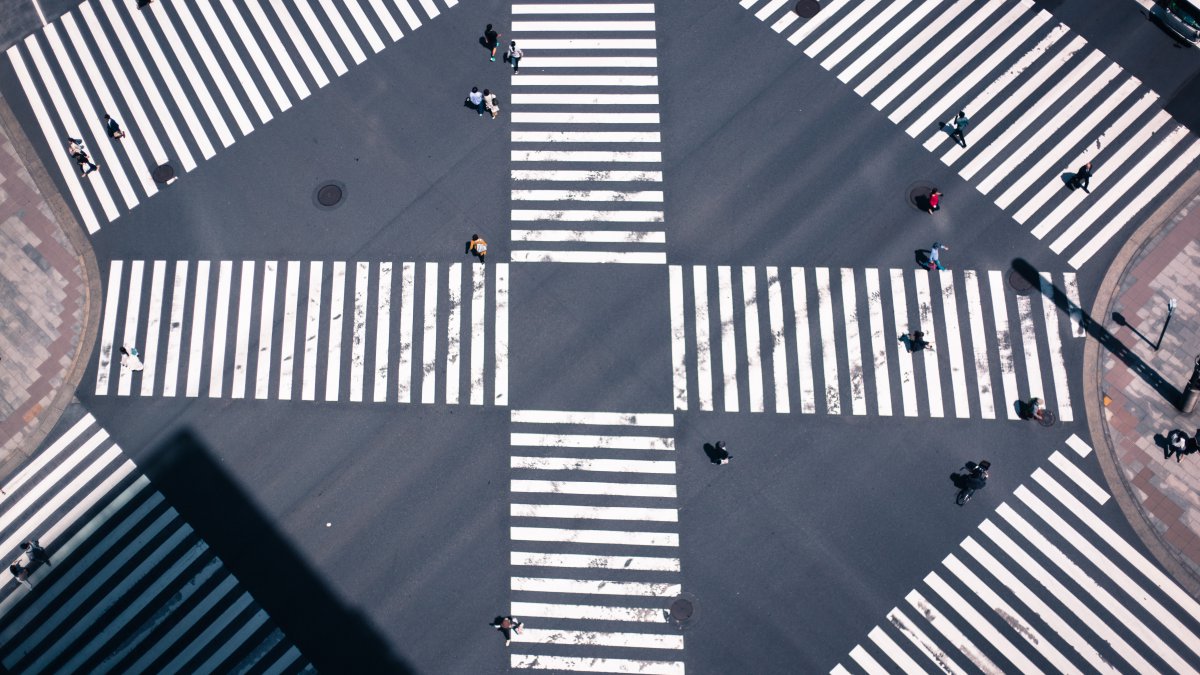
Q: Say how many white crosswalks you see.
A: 8